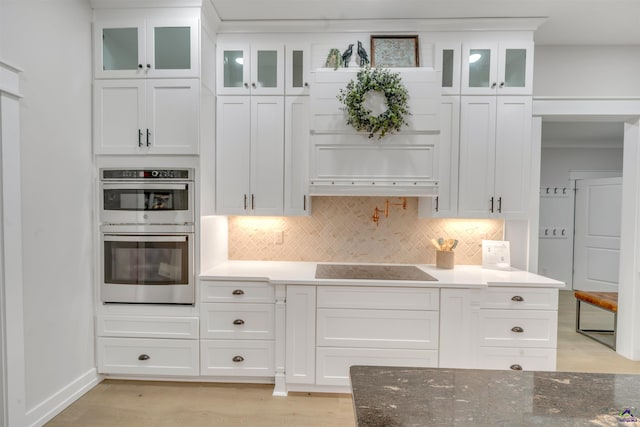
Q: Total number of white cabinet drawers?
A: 11